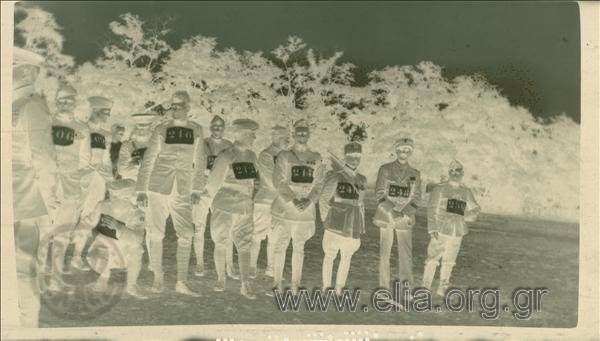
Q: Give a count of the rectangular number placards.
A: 11